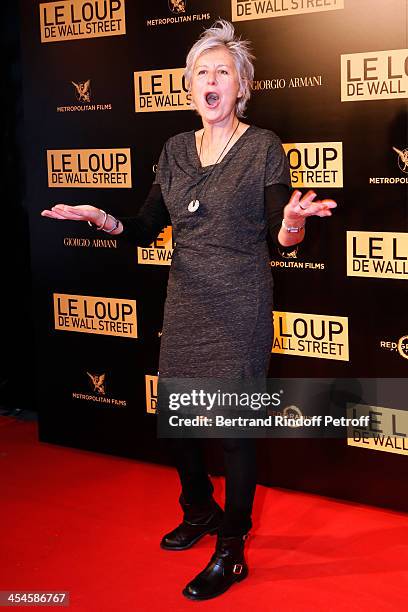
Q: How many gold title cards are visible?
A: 12